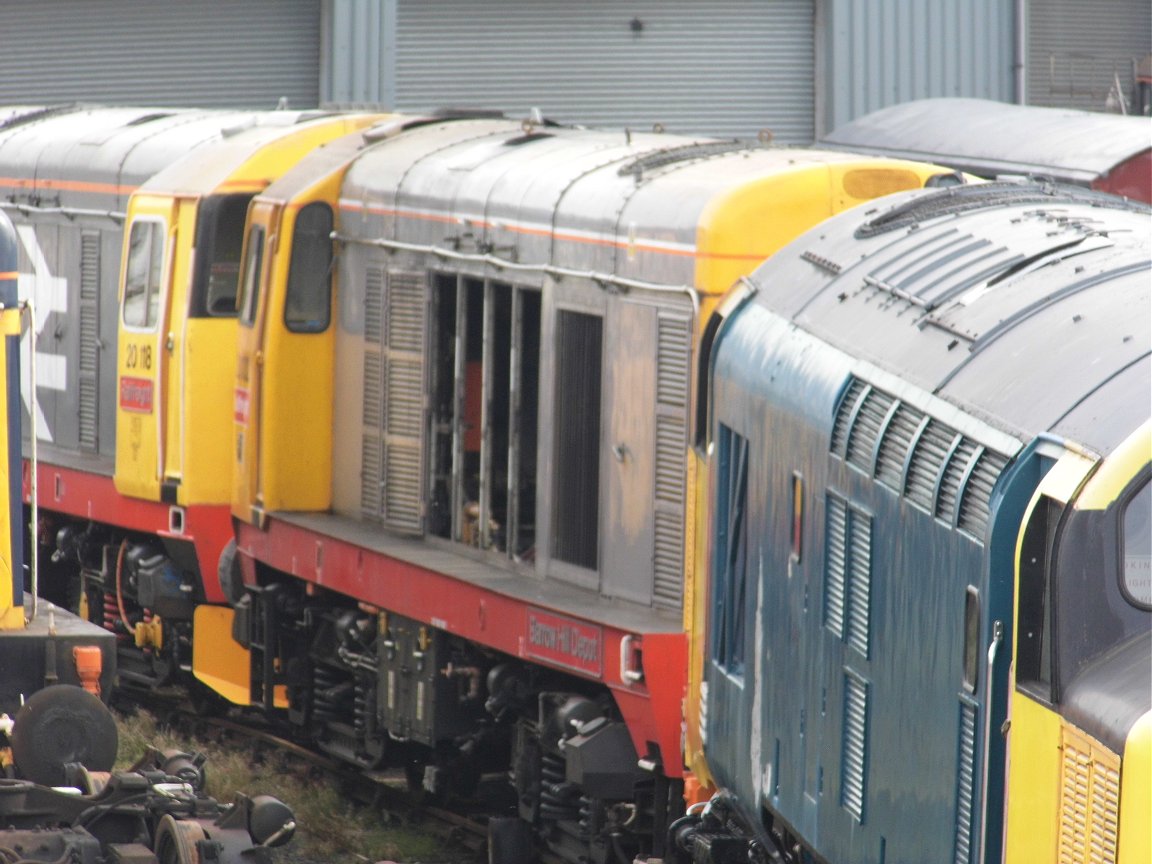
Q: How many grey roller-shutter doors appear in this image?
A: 3